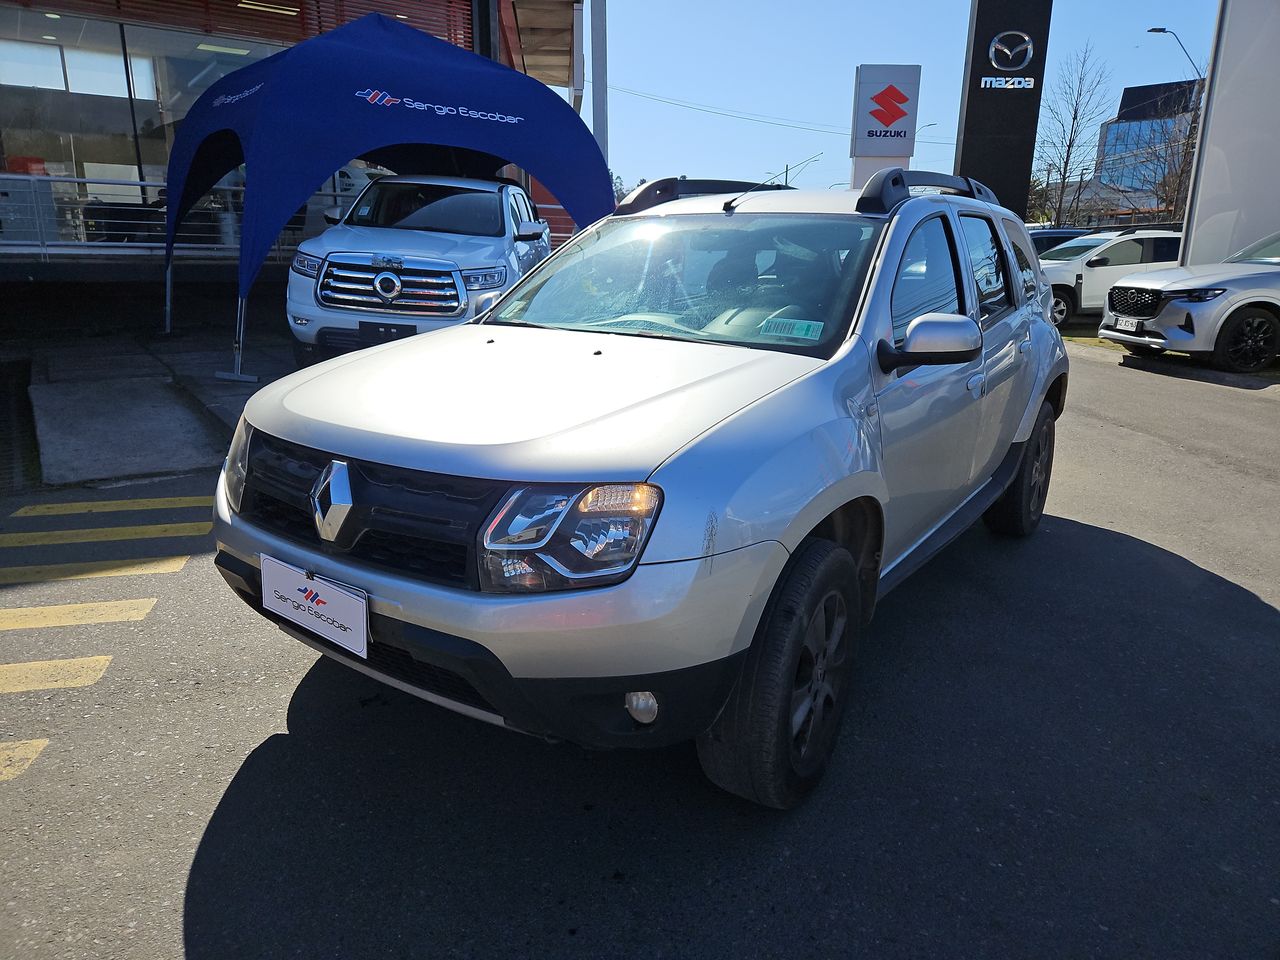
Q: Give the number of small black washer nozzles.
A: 2